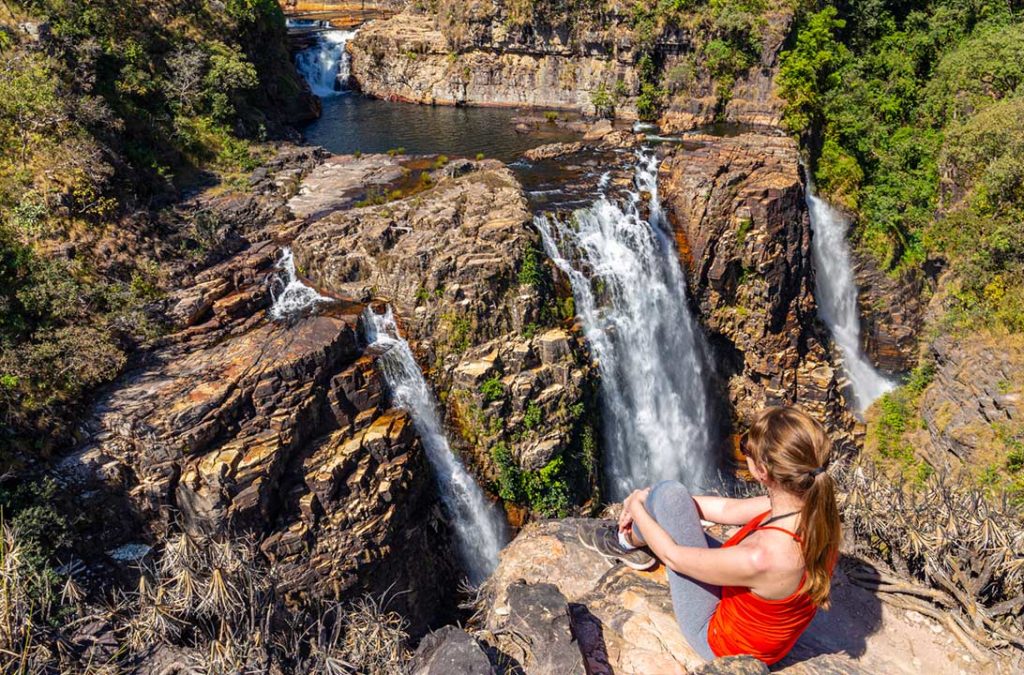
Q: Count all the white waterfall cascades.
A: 5